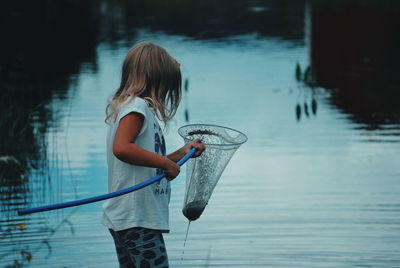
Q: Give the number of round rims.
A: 1